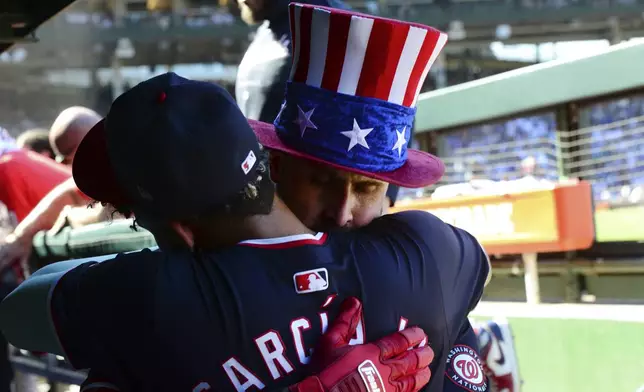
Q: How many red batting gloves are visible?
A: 1